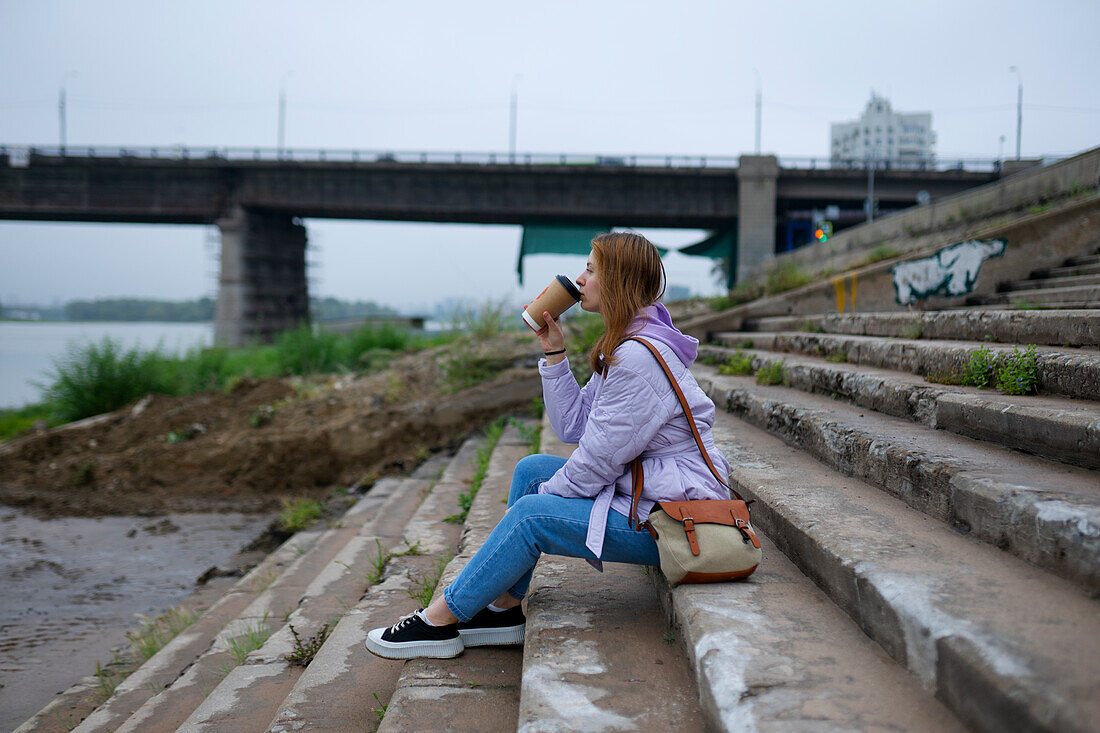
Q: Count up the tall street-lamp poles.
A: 5